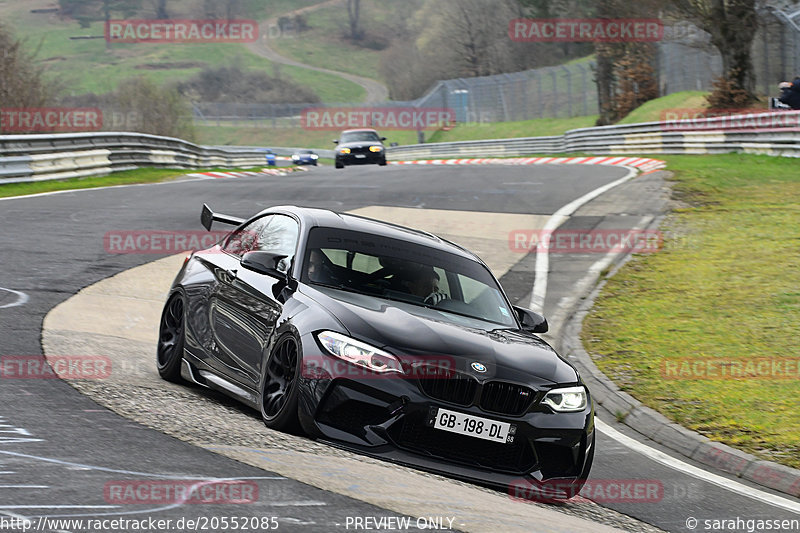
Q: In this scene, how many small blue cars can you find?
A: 2